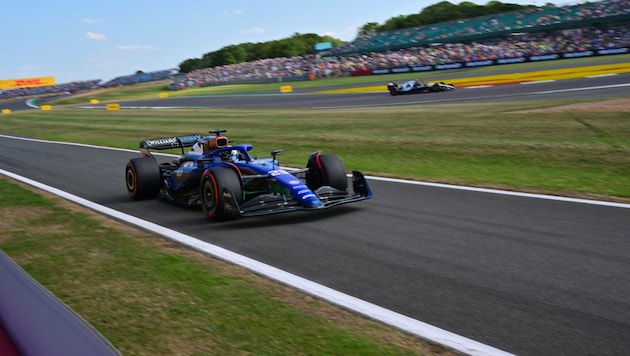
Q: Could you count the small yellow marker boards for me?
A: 6